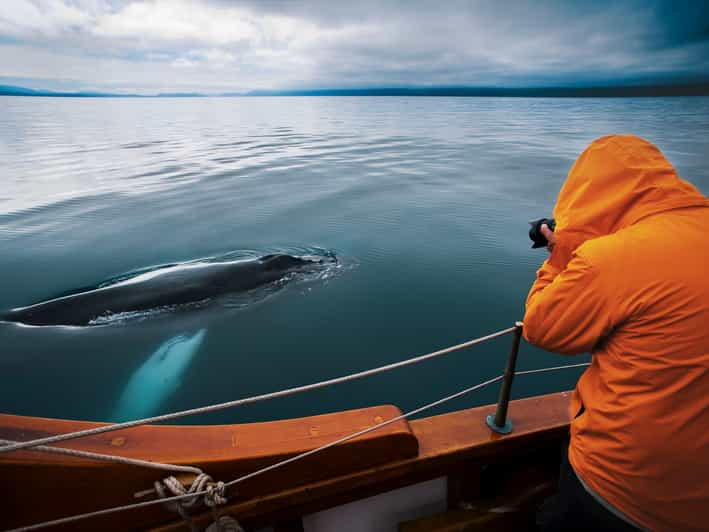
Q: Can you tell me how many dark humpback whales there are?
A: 1